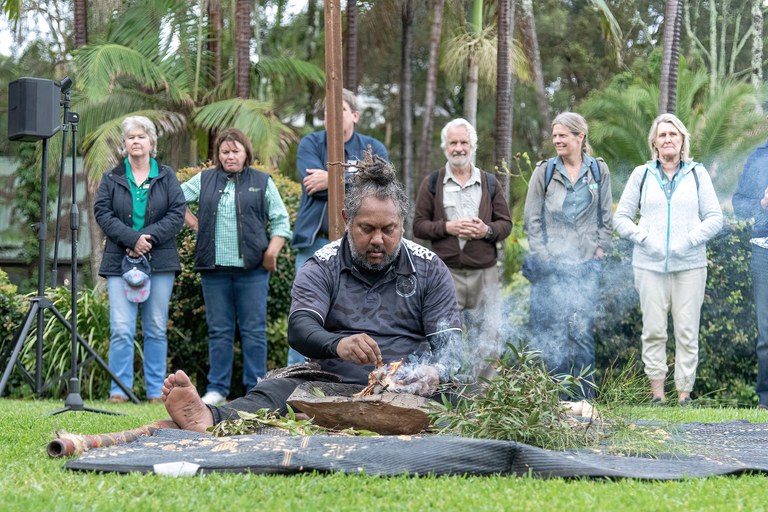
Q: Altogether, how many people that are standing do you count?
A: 7